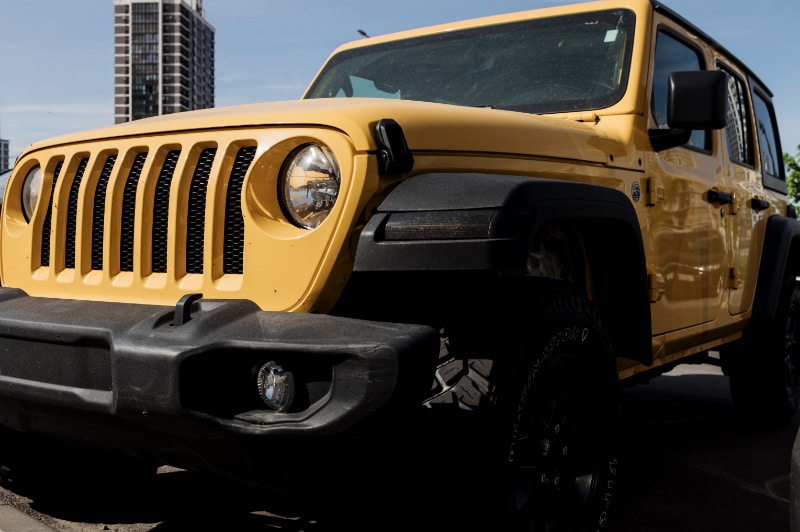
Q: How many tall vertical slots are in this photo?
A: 7